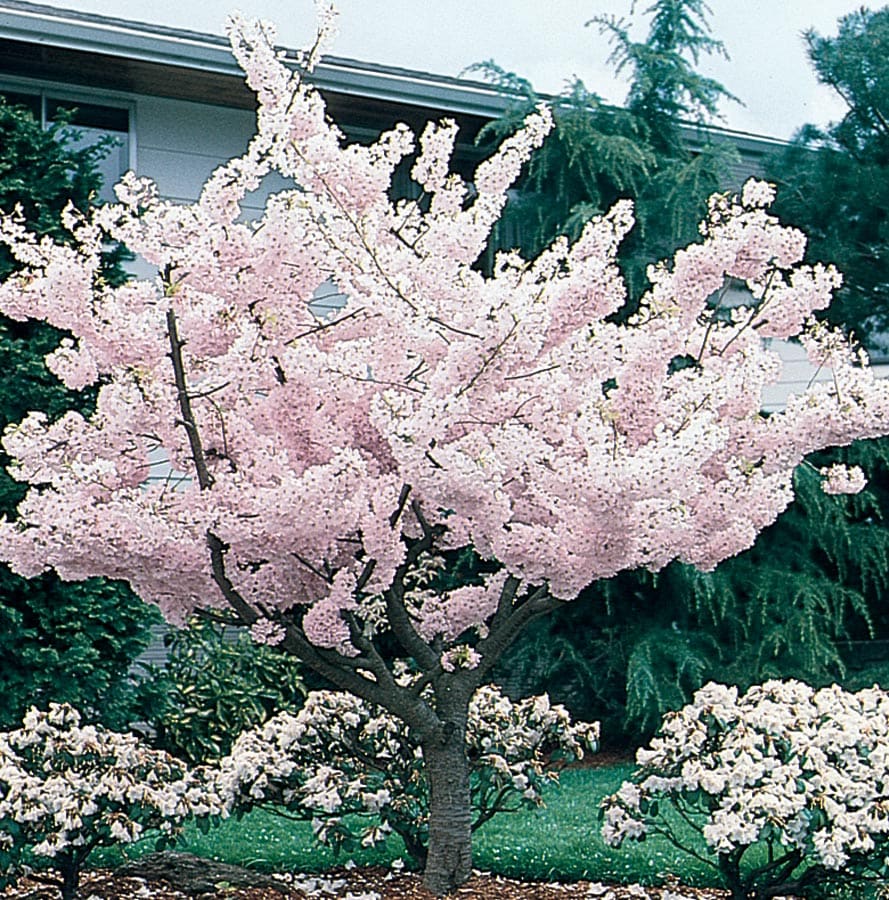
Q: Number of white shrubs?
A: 3